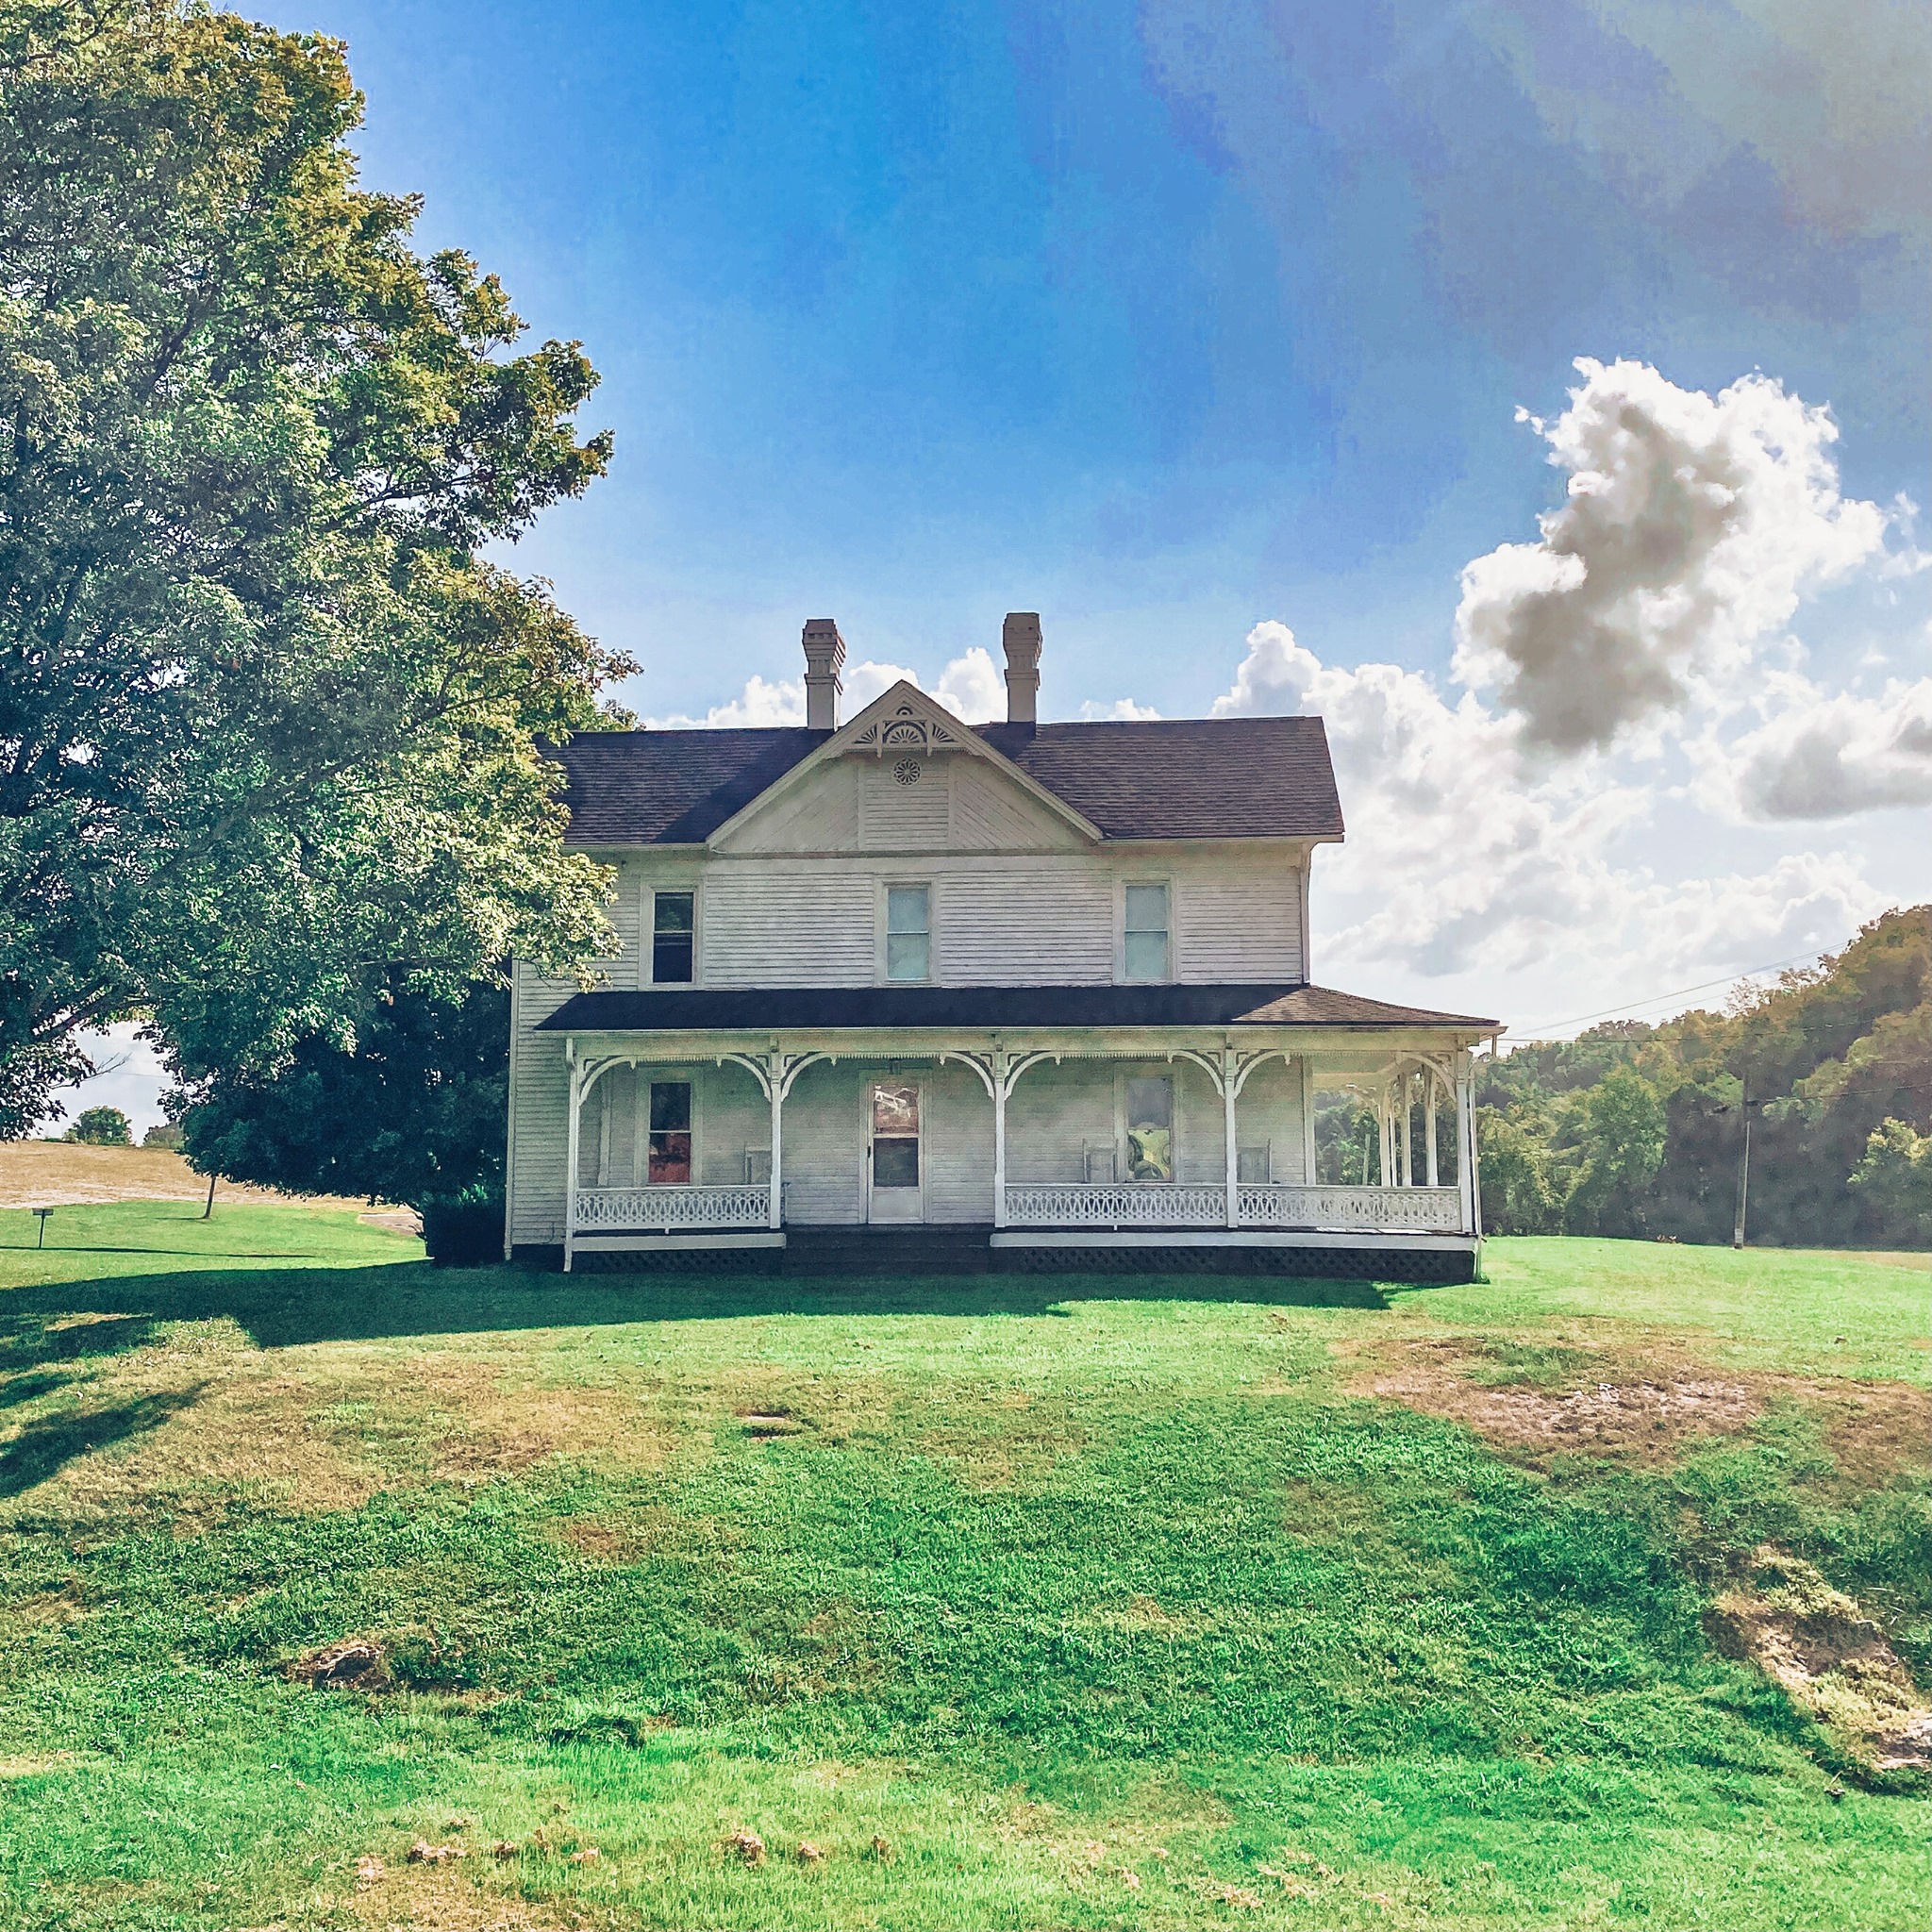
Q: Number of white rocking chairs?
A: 3